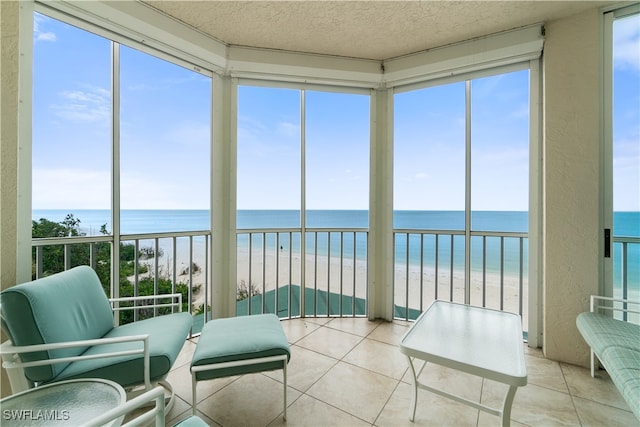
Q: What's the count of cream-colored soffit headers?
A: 3